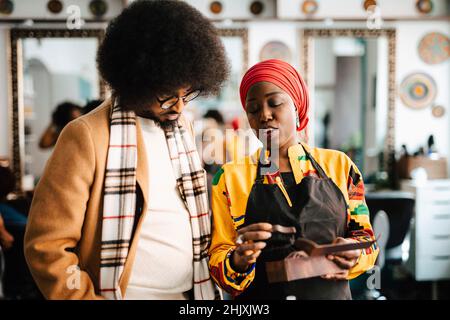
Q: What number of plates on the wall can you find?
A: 12